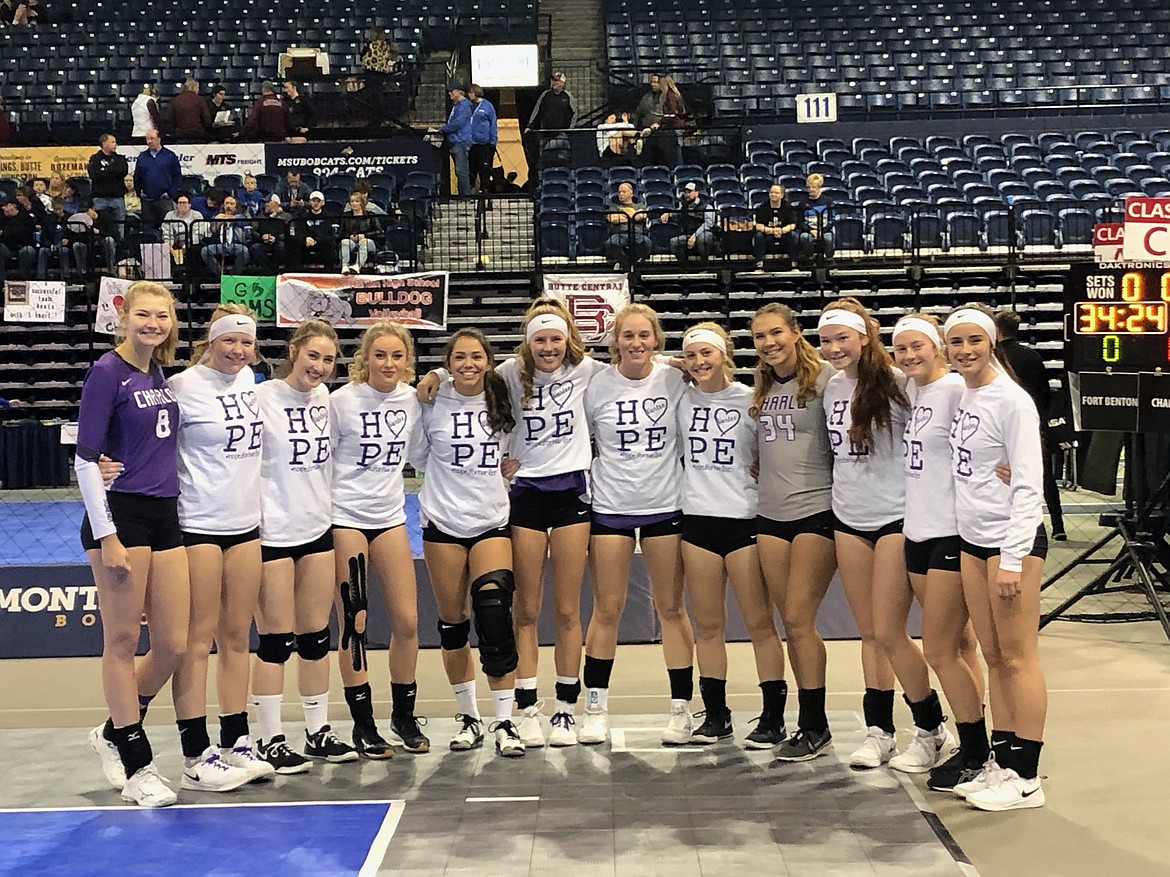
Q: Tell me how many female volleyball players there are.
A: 12